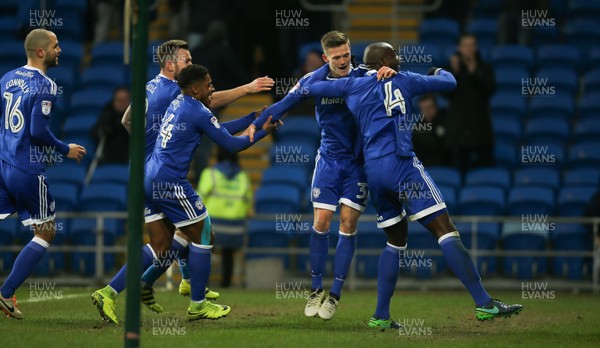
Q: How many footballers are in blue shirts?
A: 5